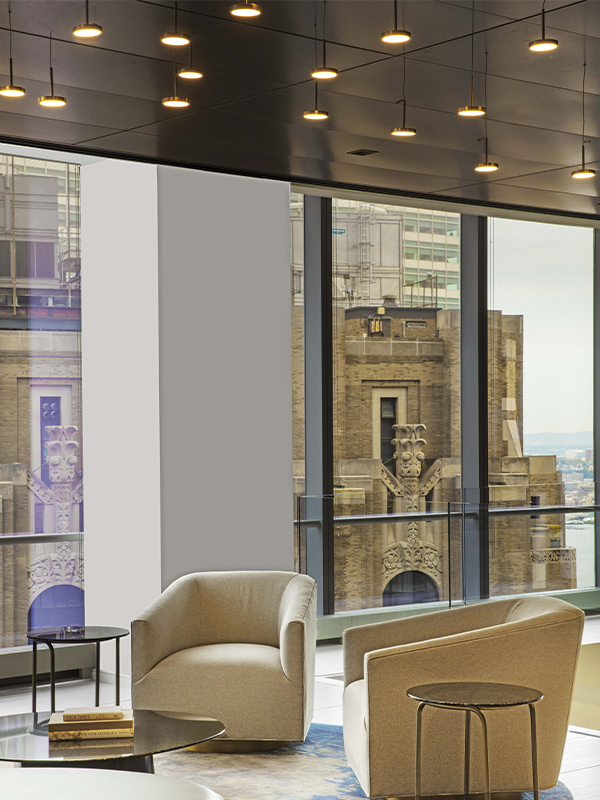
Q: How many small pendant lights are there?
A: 15